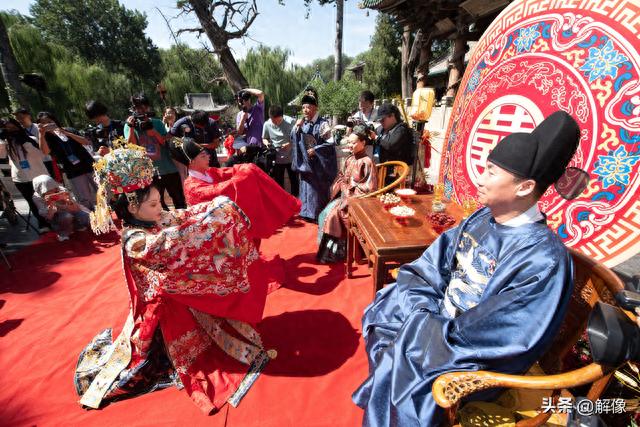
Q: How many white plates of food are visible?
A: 3